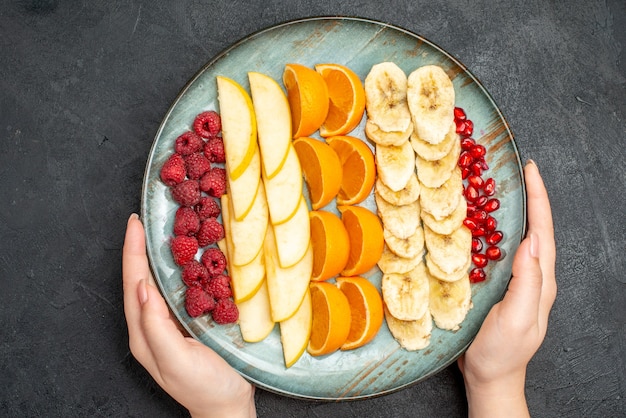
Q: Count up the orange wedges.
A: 8